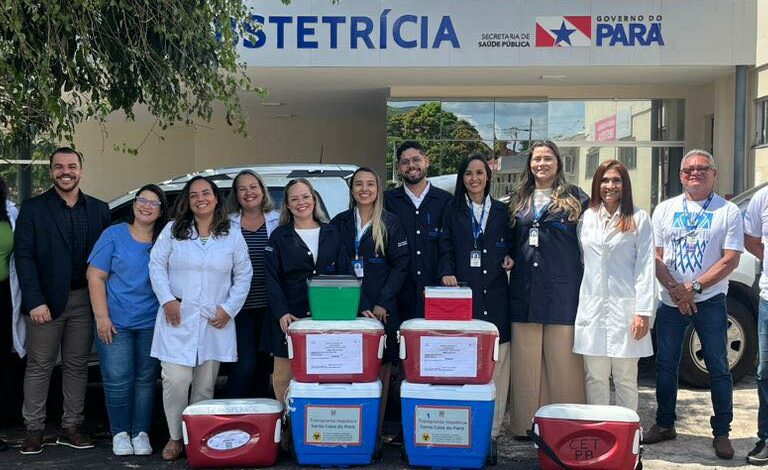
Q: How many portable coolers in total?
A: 8